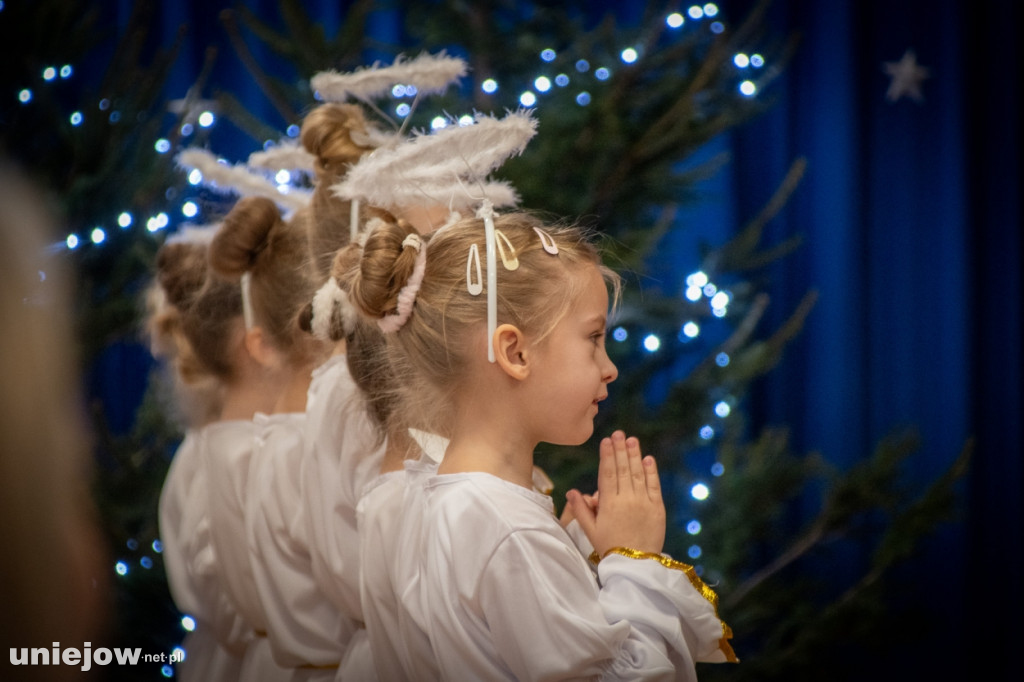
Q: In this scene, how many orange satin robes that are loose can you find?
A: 0